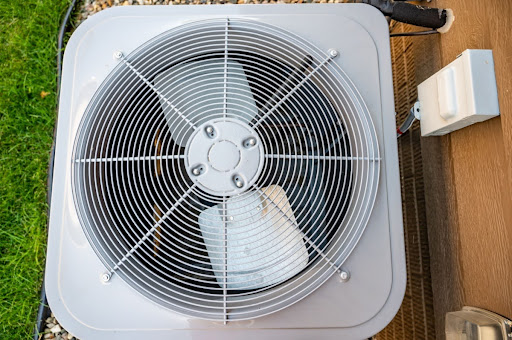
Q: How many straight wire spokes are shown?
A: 8